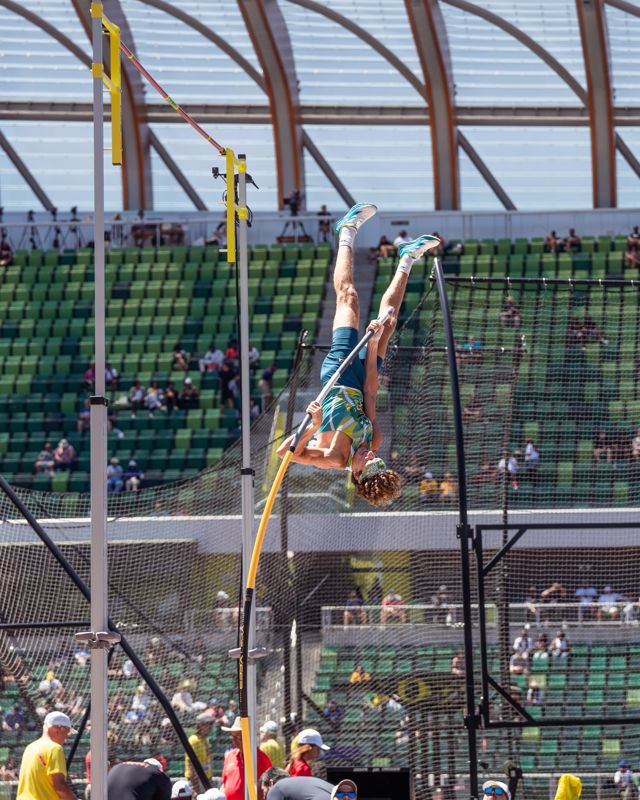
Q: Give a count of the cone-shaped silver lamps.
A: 0